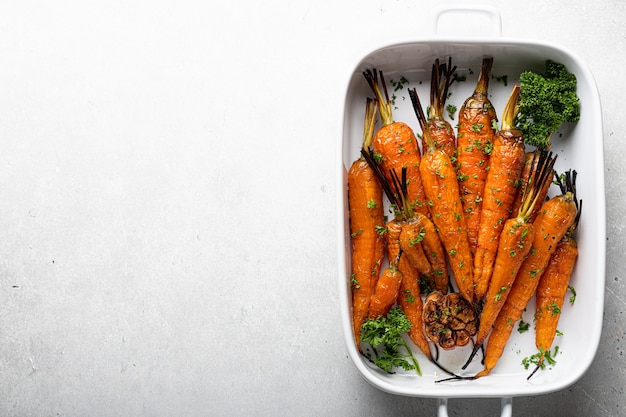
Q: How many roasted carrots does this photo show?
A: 13